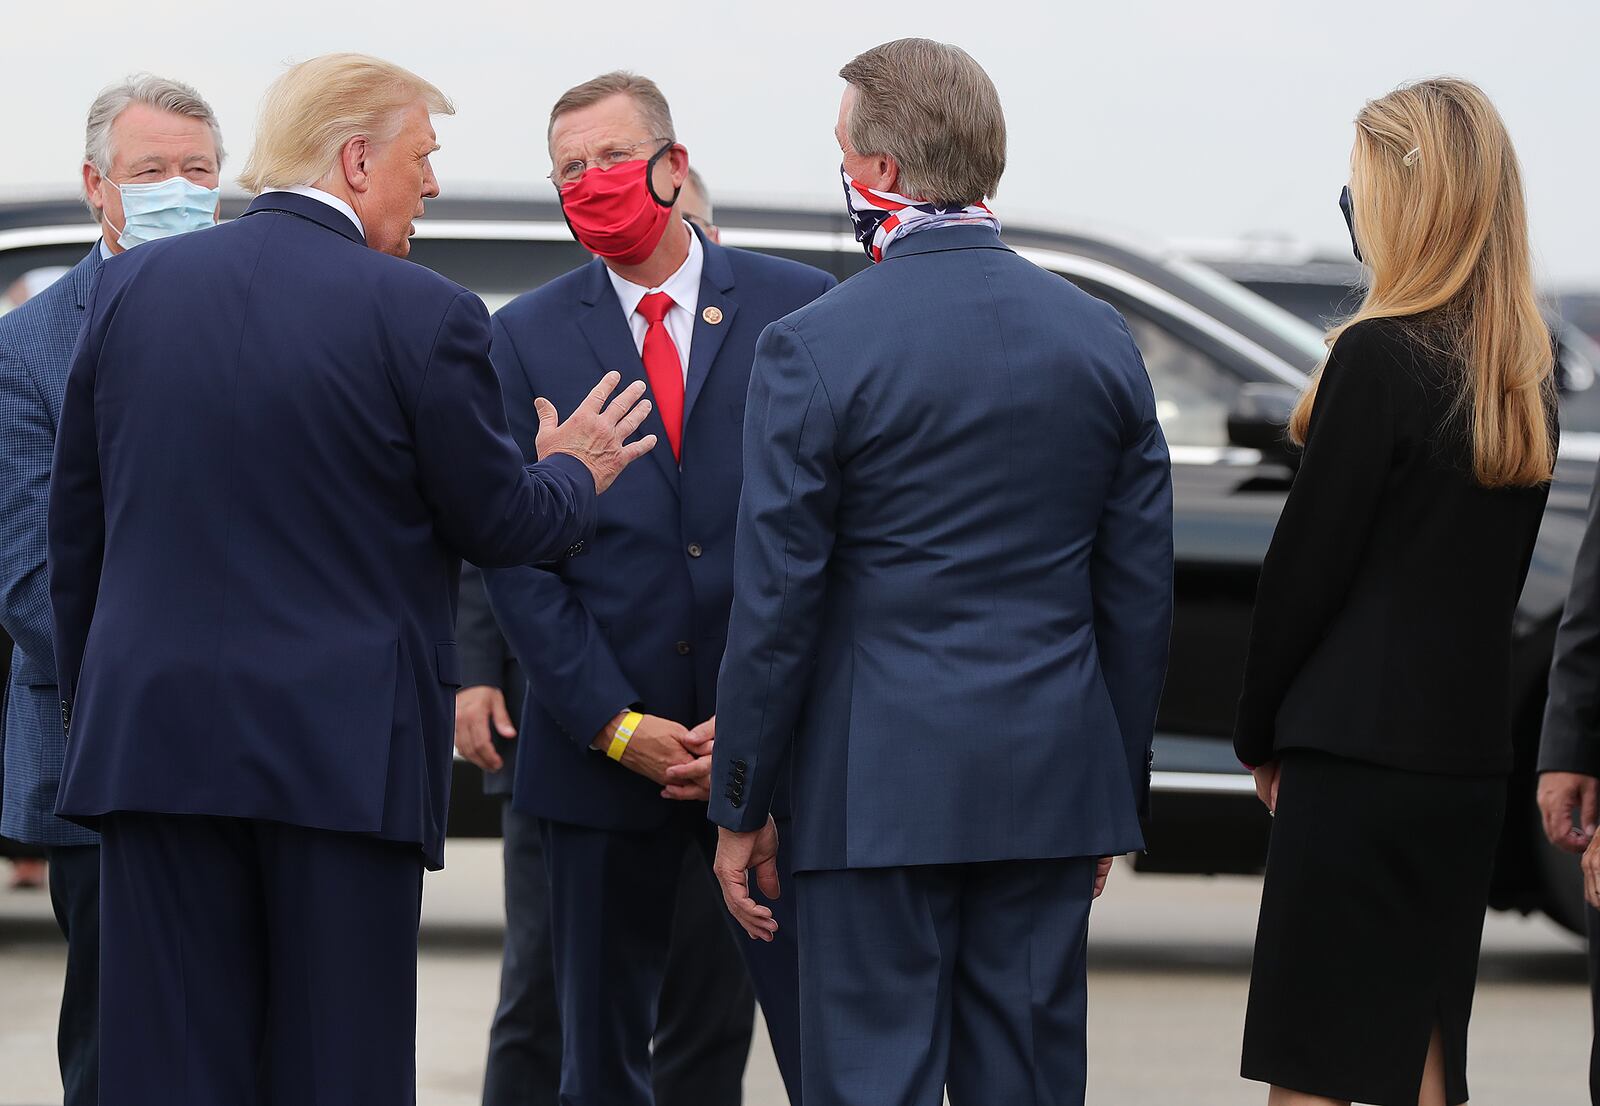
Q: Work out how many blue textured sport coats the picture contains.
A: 1